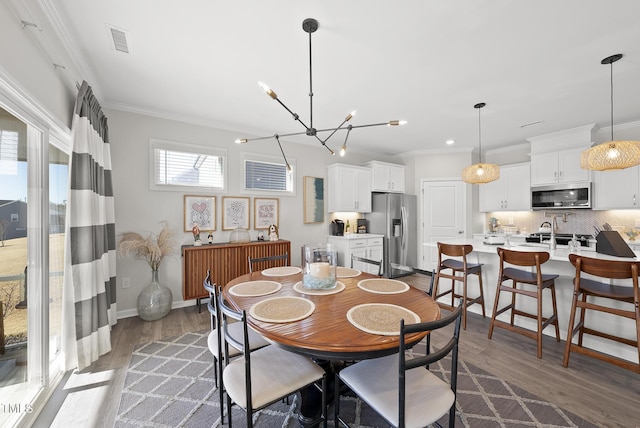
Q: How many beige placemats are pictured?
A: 7